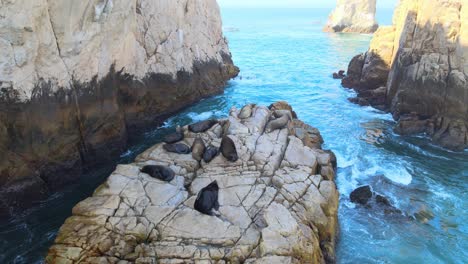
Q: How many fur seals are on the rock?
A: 11